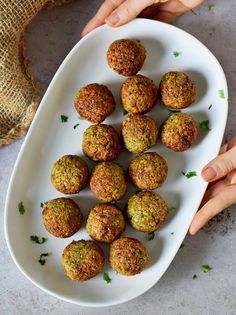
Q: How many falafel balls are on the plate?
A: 15